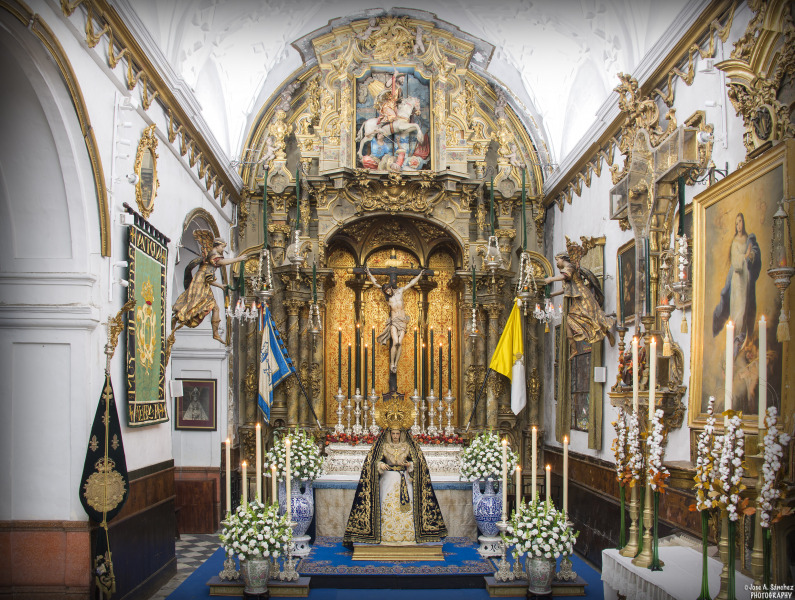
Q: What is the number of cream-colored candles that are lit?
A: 14